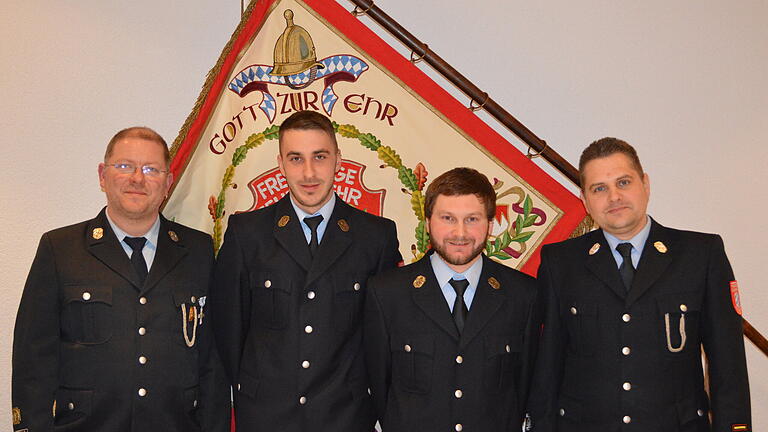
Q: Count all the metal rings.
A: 4